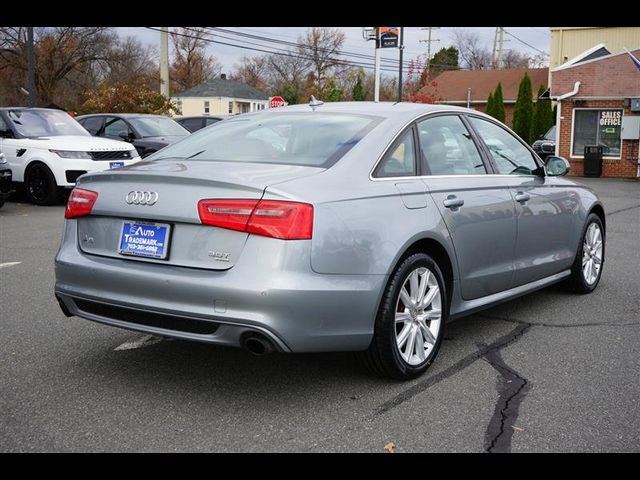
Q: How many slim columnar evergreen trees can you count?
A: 4